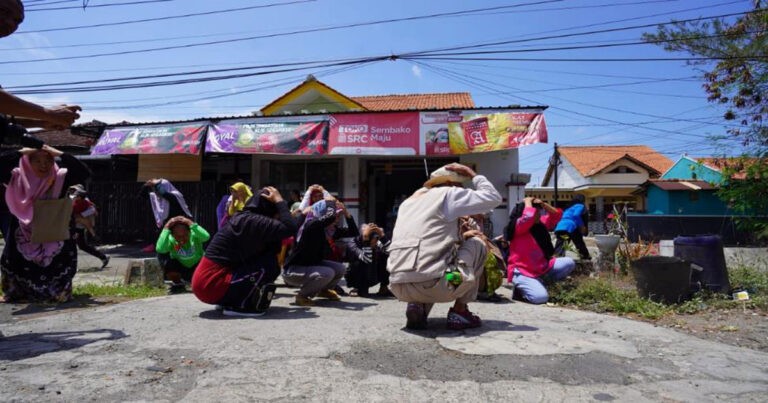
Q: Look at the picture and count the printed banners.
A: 4